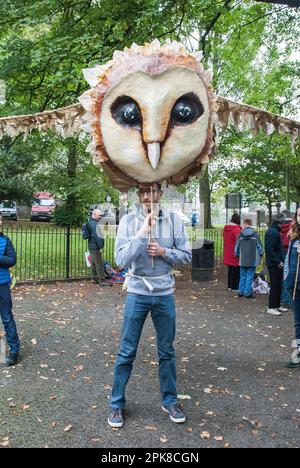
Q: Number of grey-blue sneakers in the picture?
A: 2